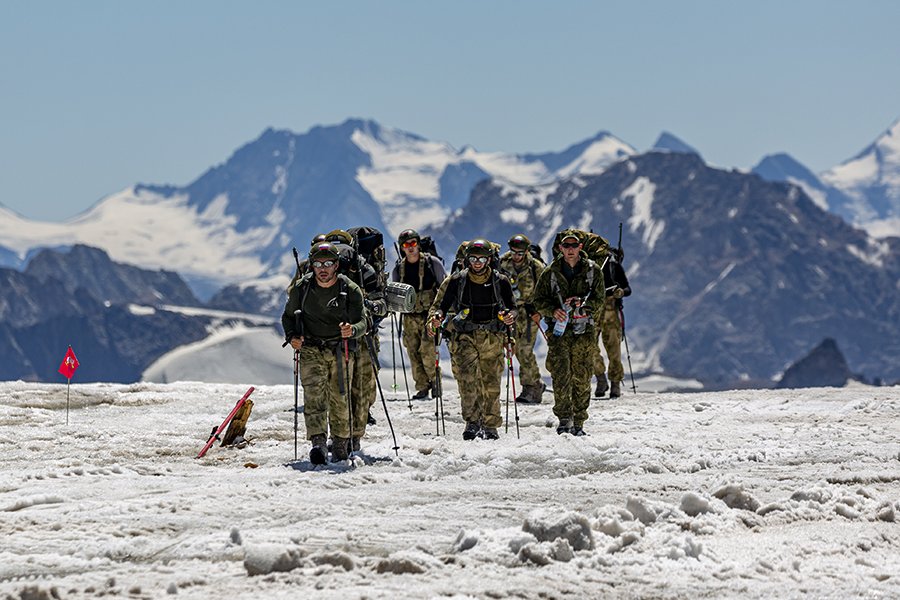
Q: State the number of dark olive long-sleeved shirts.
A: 1